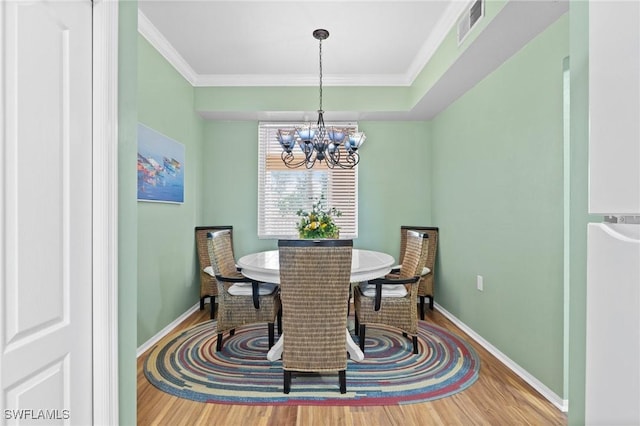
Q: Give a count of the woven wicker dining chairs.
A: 5